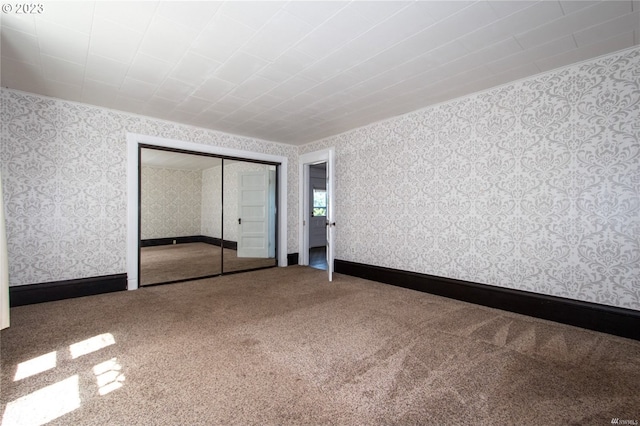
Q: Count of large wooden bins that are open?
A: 0